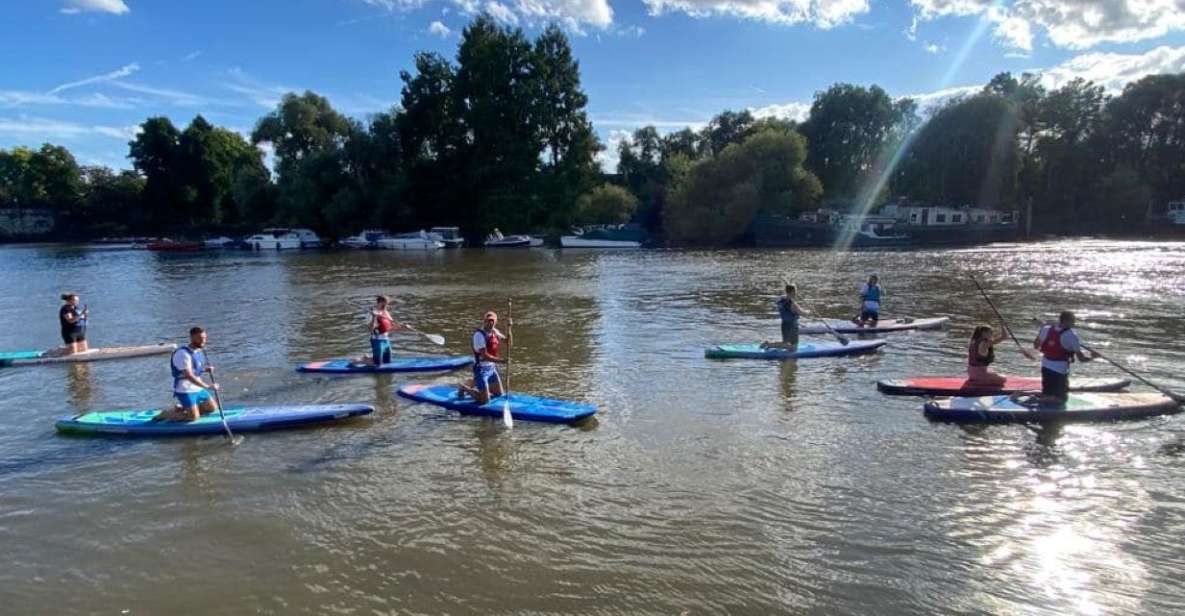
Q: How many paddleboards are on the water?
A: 8